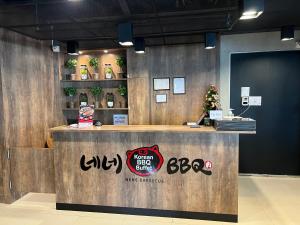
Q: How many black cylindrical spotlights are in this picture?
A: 6